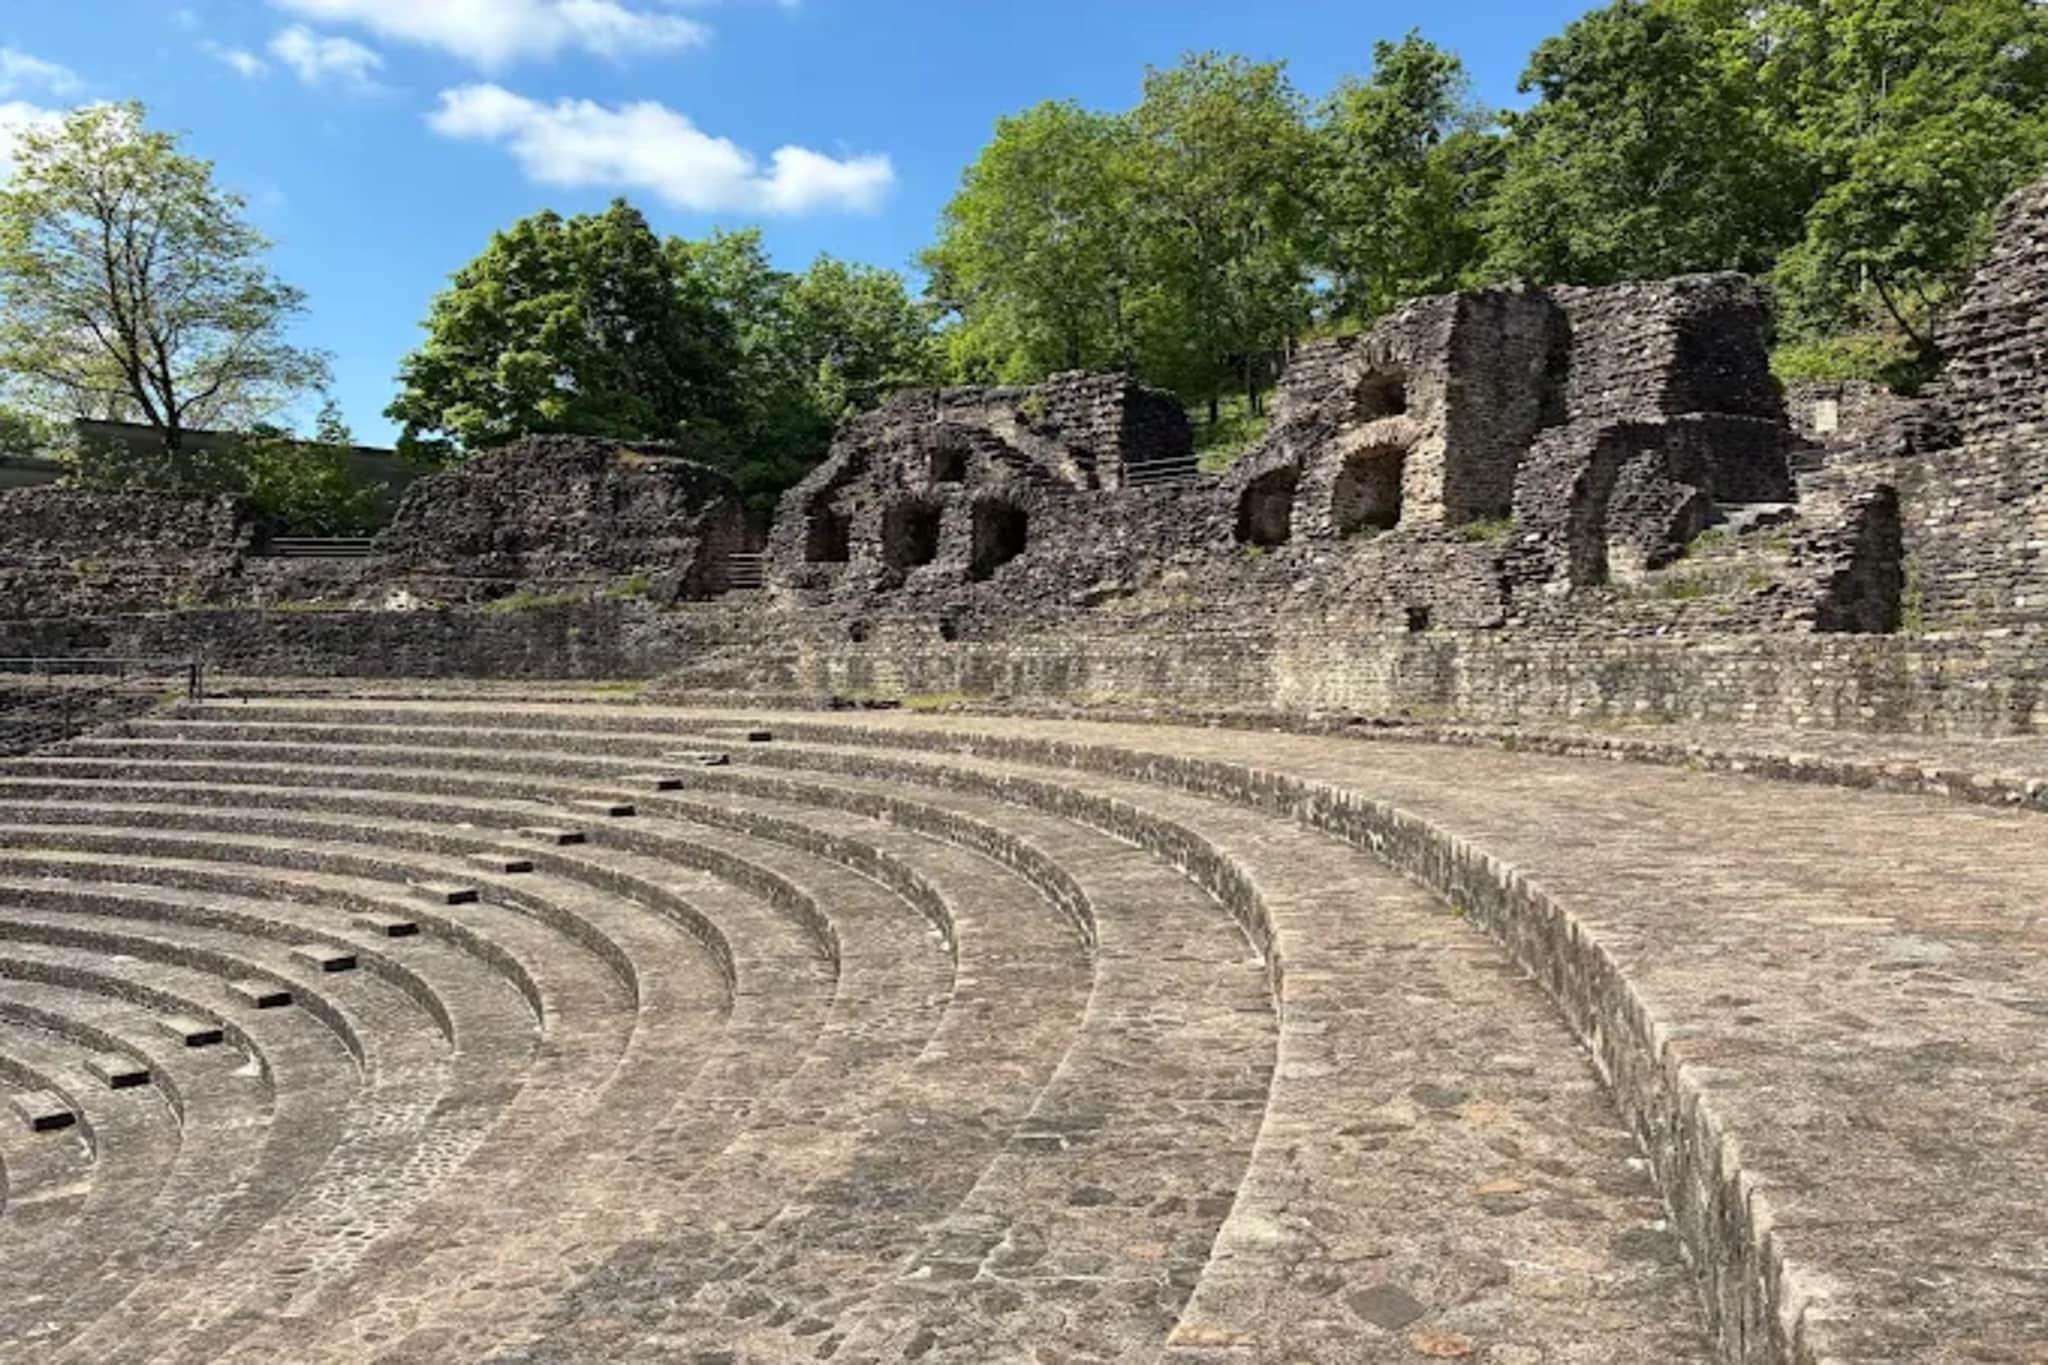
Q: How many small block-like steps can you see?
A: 13